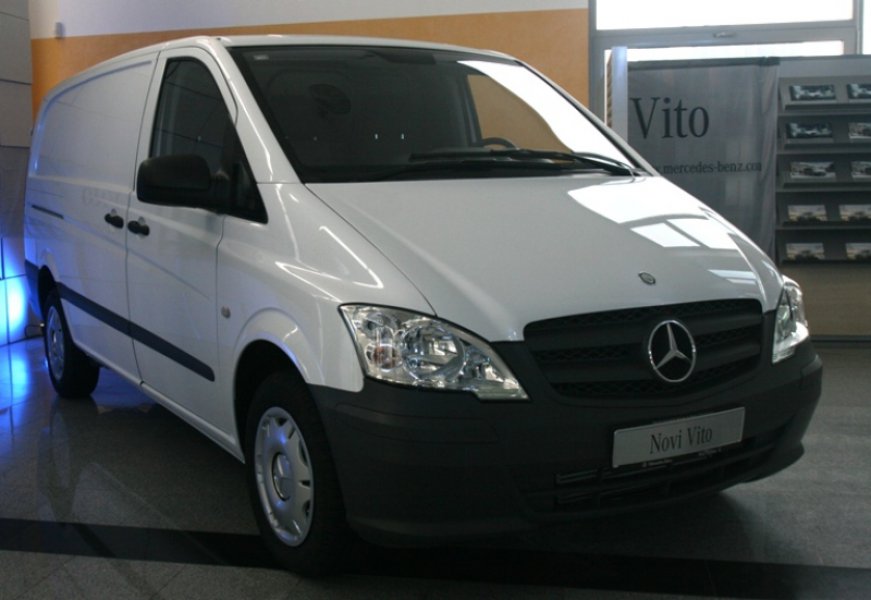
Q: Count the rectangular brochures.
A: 10